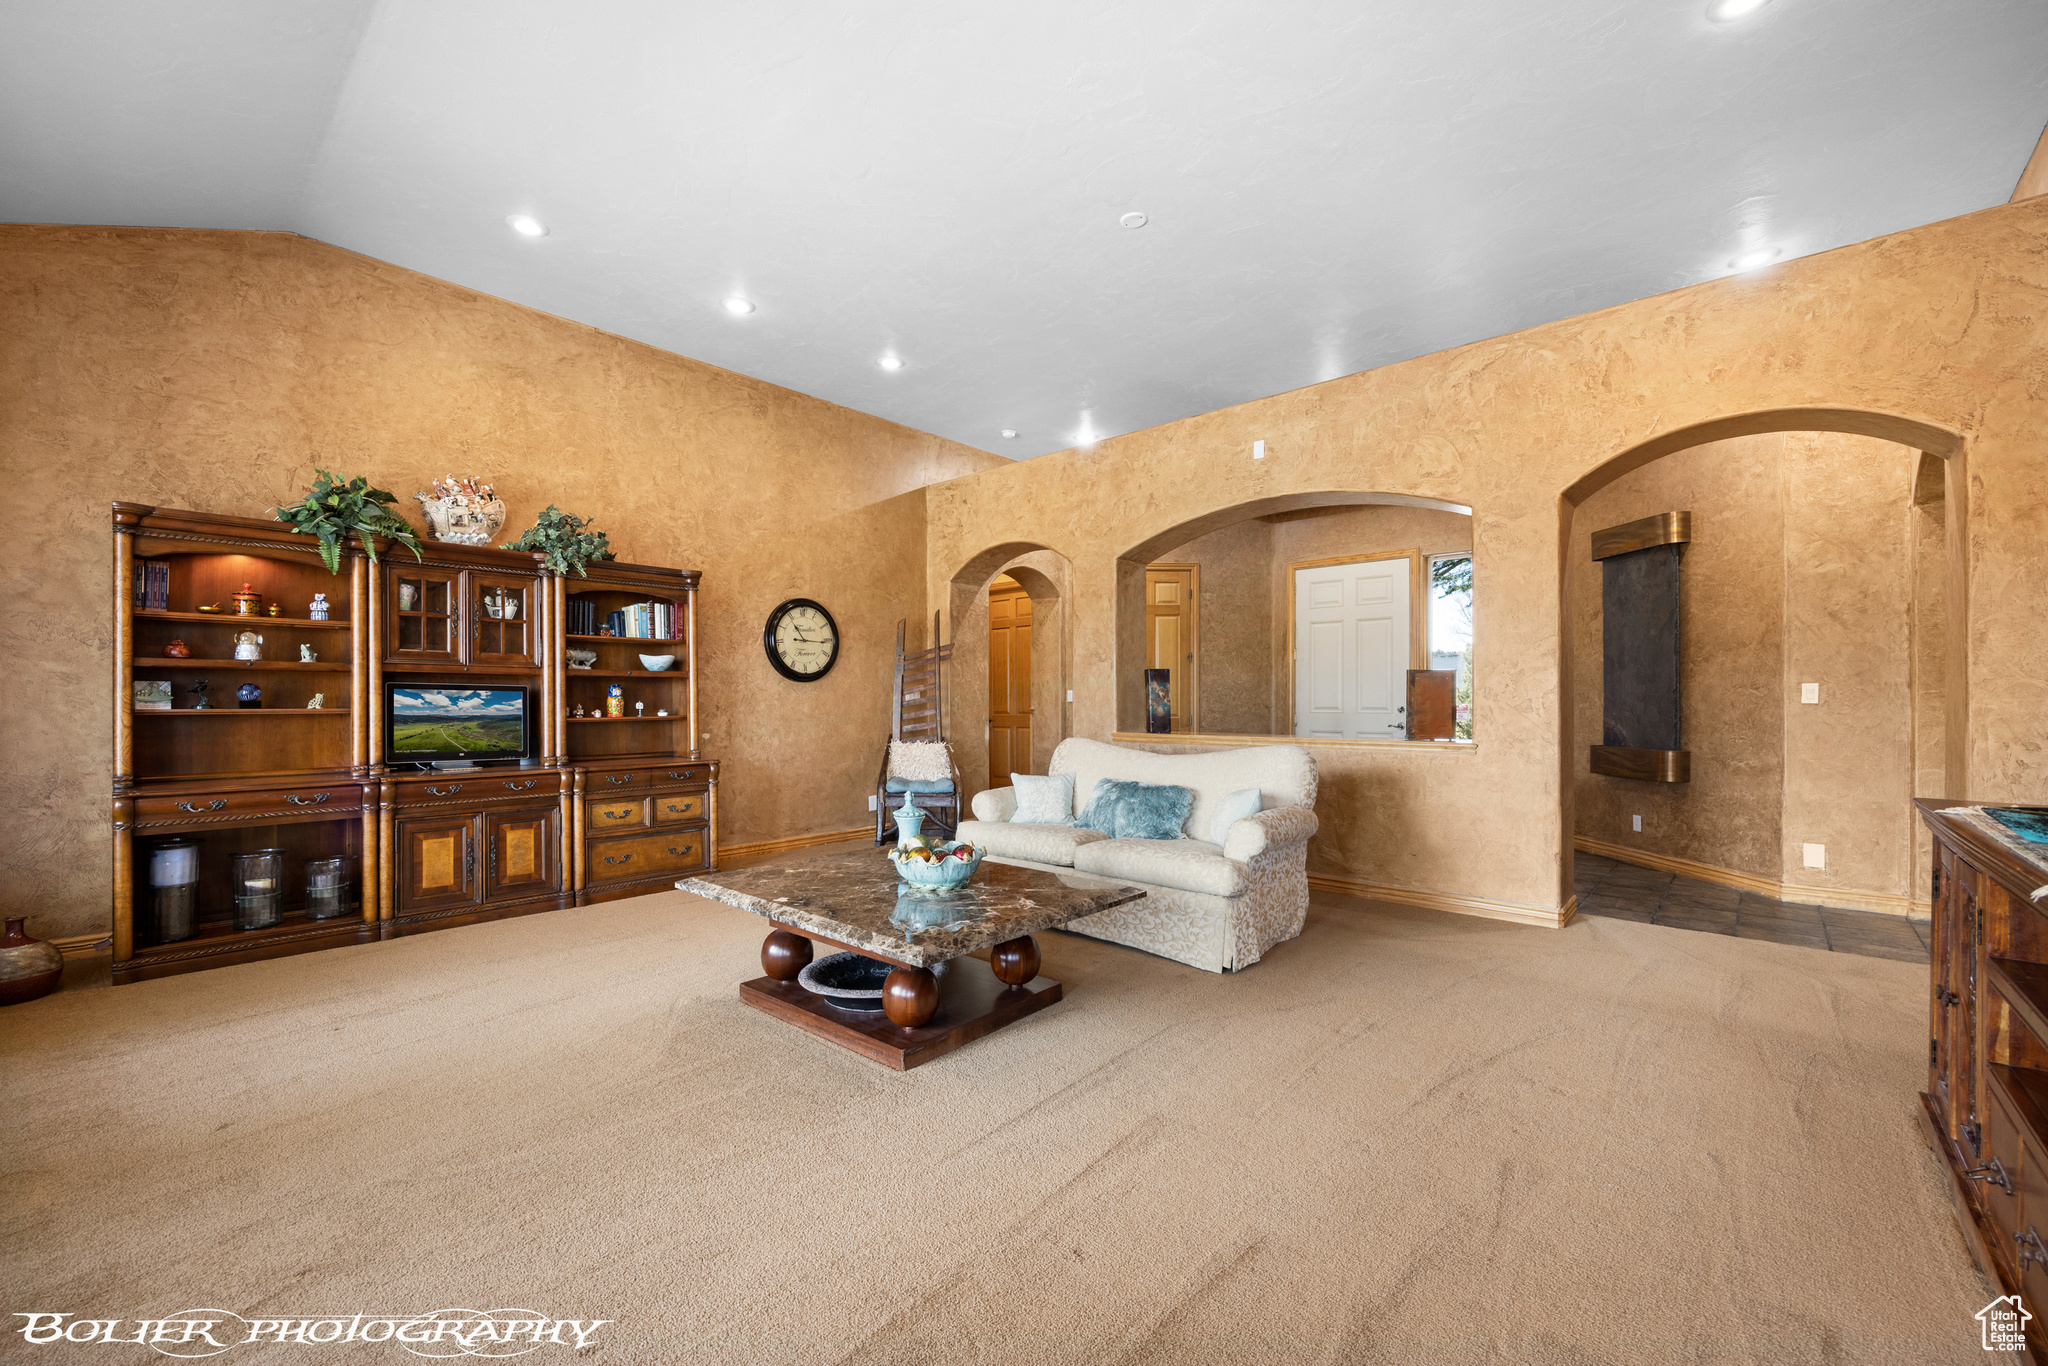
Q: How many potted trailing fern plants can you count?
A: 2